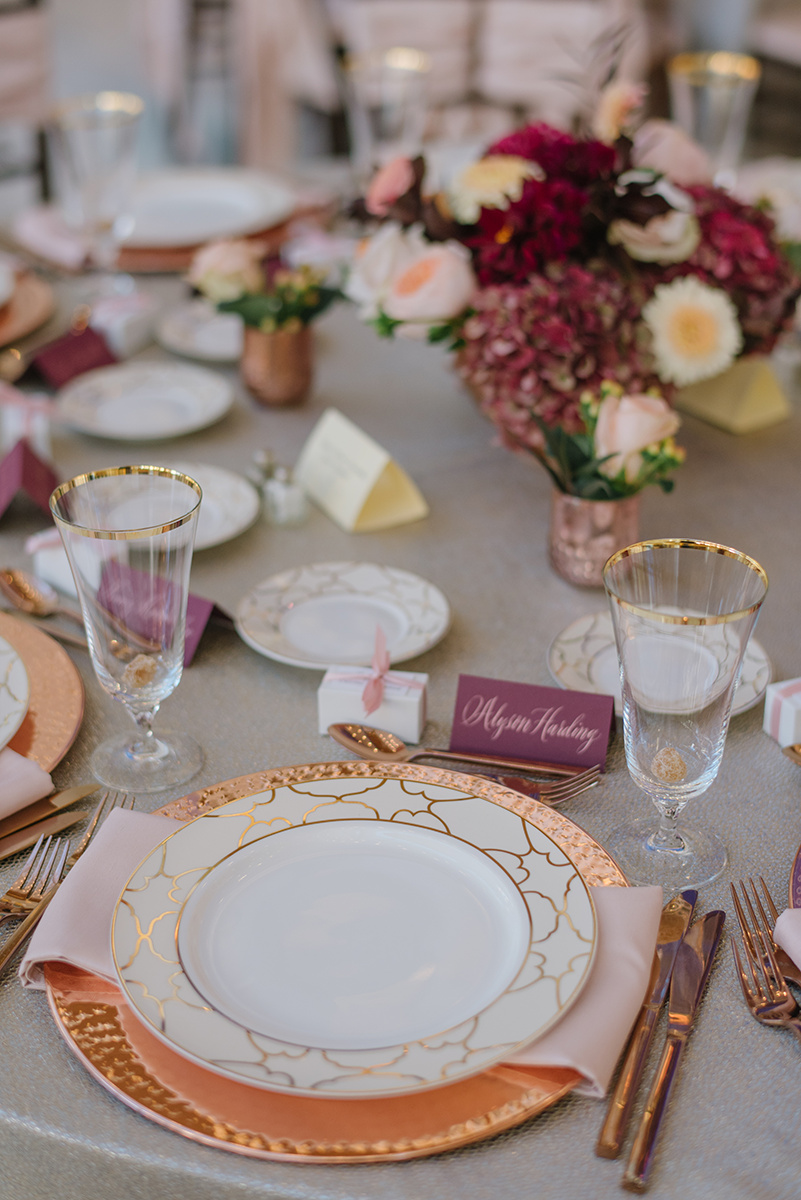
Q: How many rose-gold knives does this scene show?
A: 4